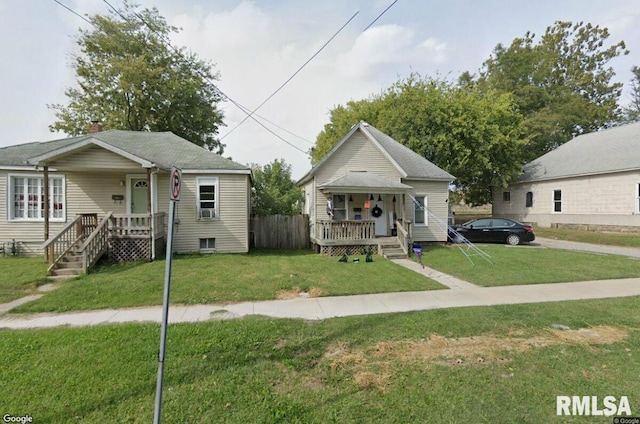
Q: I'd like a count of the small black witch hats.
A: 4